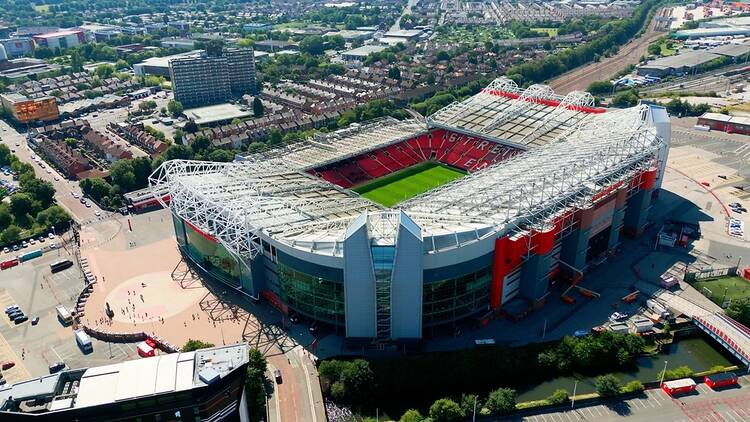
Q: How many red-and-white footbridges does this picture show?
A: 1